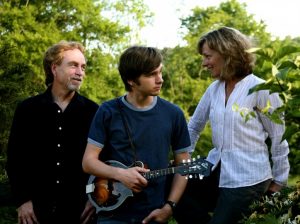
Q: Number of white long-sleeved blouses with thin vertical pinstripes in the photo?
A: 1